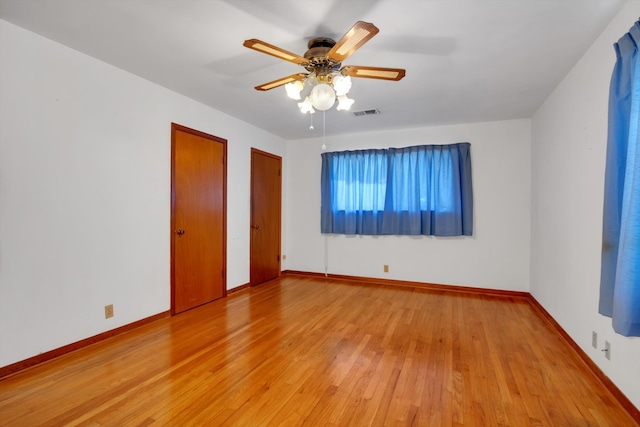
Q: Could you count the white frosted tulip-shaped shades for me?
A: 4